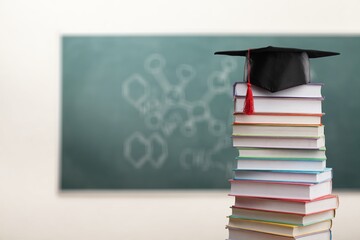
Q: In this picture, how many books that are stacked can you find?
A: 13